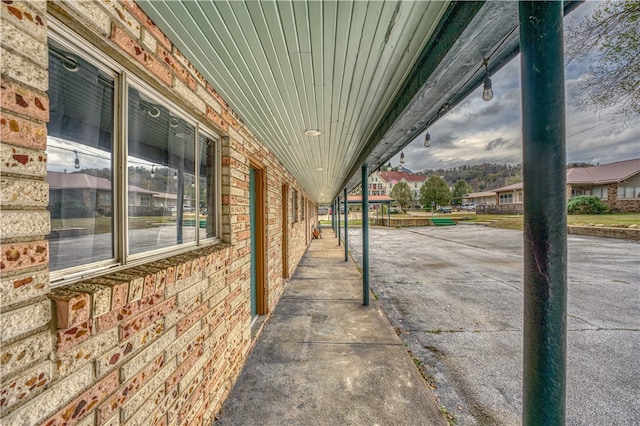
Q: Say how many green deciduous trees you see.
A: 3